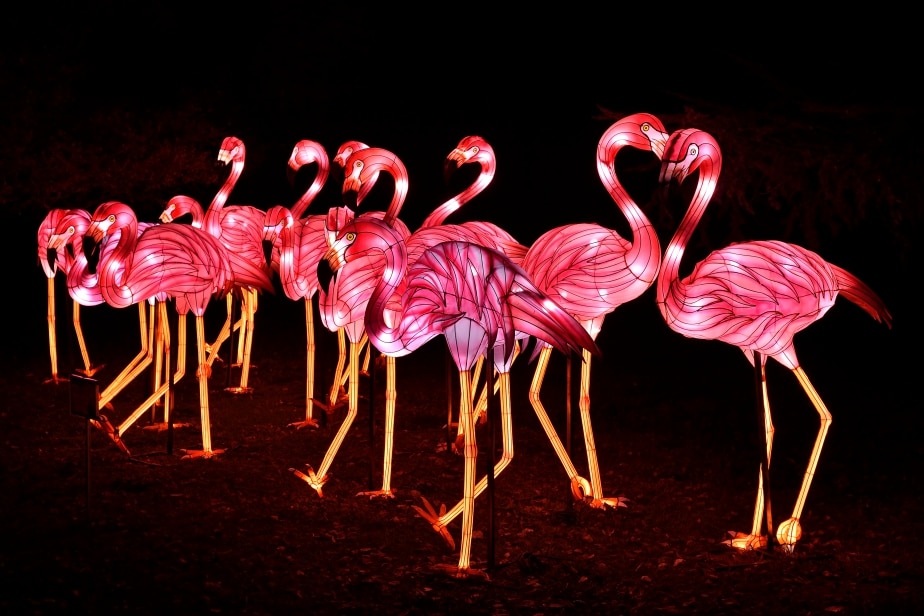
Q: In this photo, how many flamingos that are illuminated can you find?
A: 14